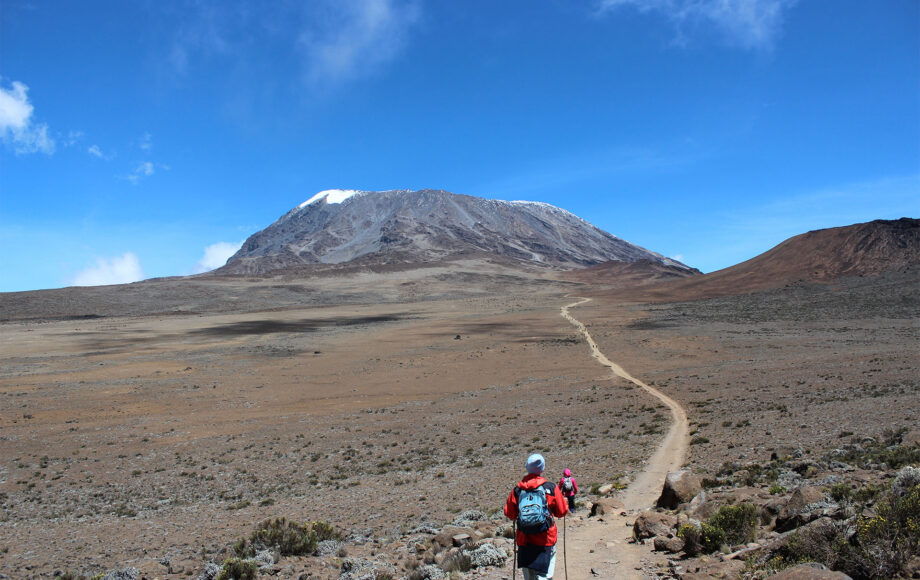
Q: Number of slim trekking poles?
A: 2